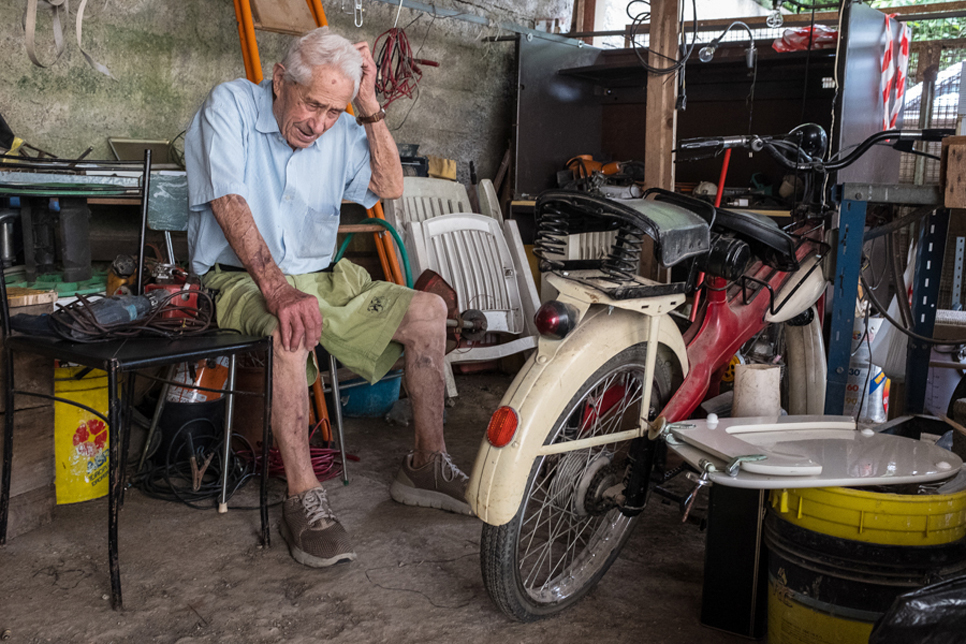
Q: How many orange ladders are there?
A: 1